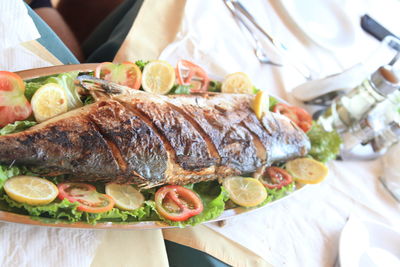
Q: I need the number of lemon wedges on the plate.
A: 8